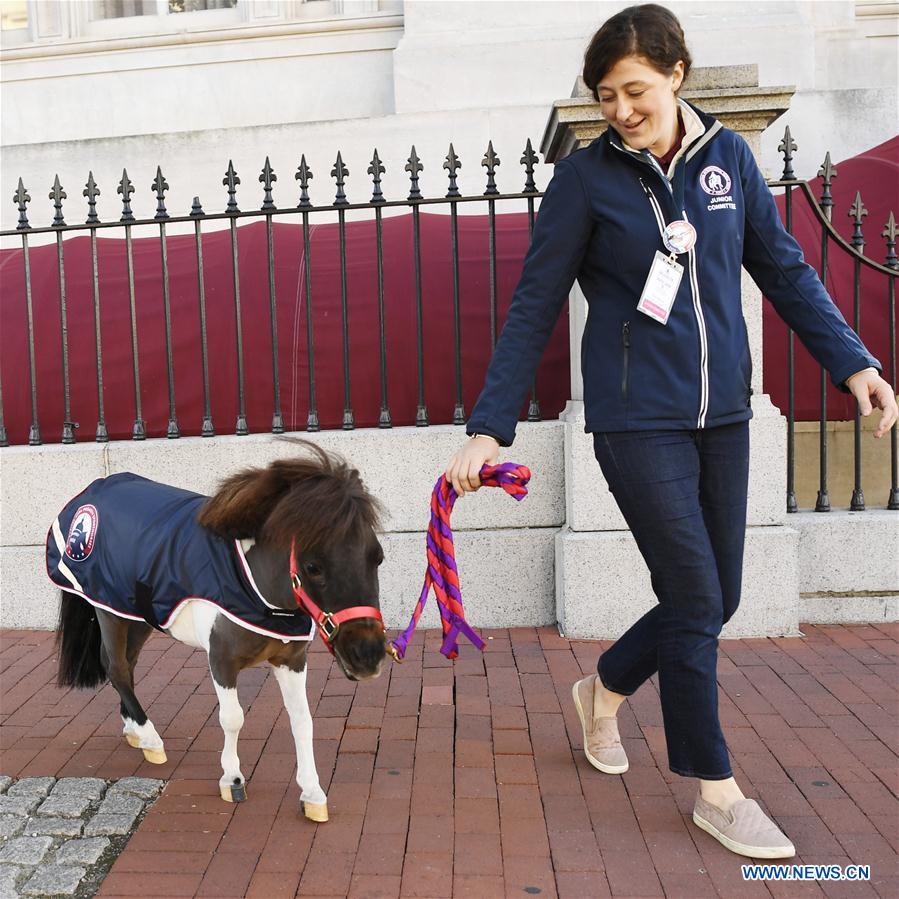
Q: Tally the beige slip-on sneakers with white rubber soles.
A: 2